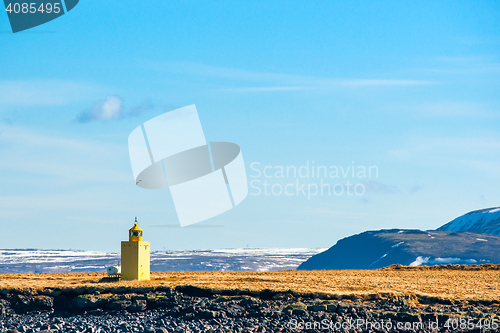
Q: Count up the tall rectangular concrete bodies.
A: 1